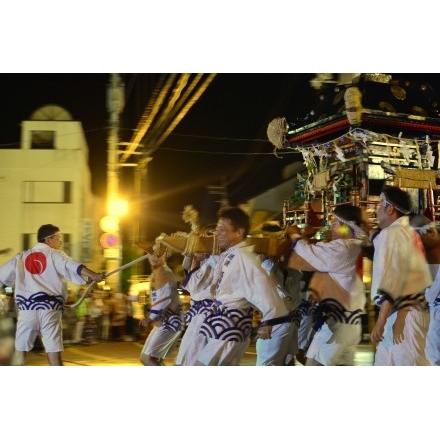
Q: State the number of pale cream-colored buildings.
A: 1